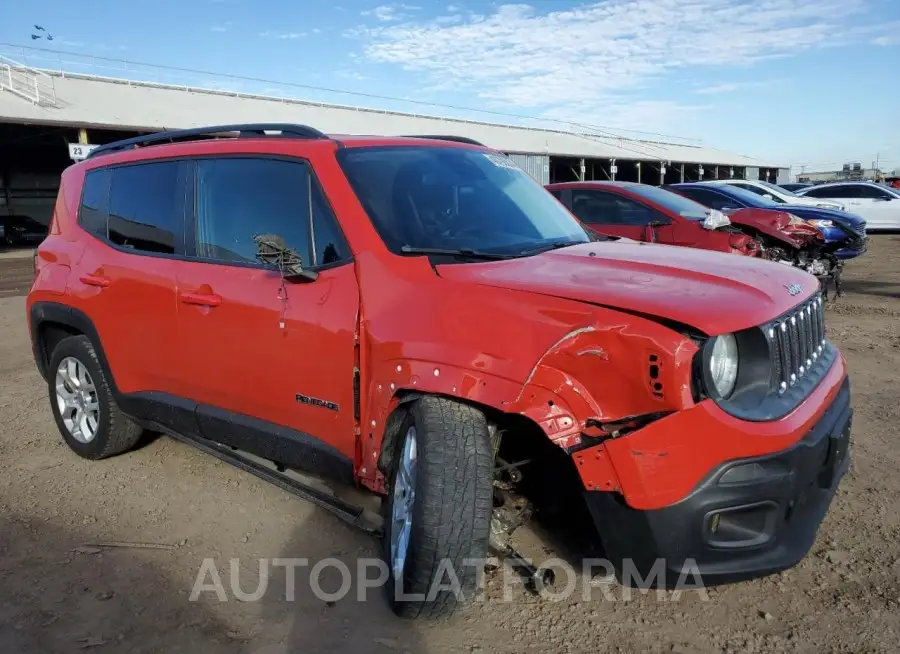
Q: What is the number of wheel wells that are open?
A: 1